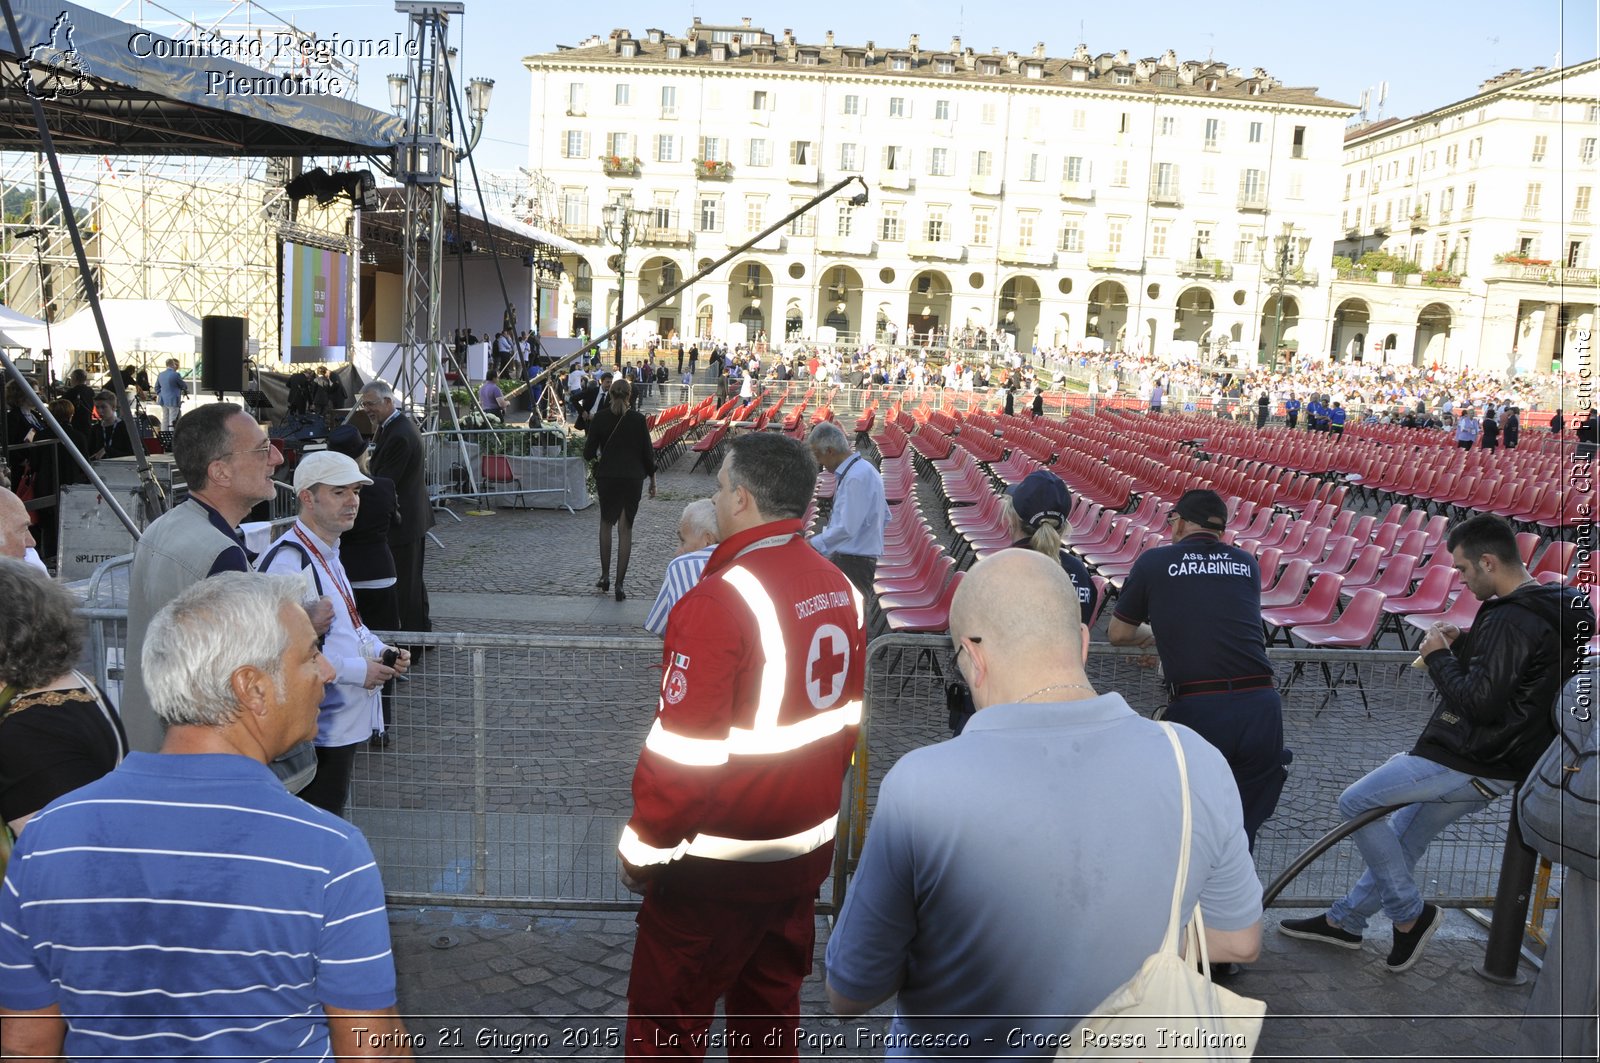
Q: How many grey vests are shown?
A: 1